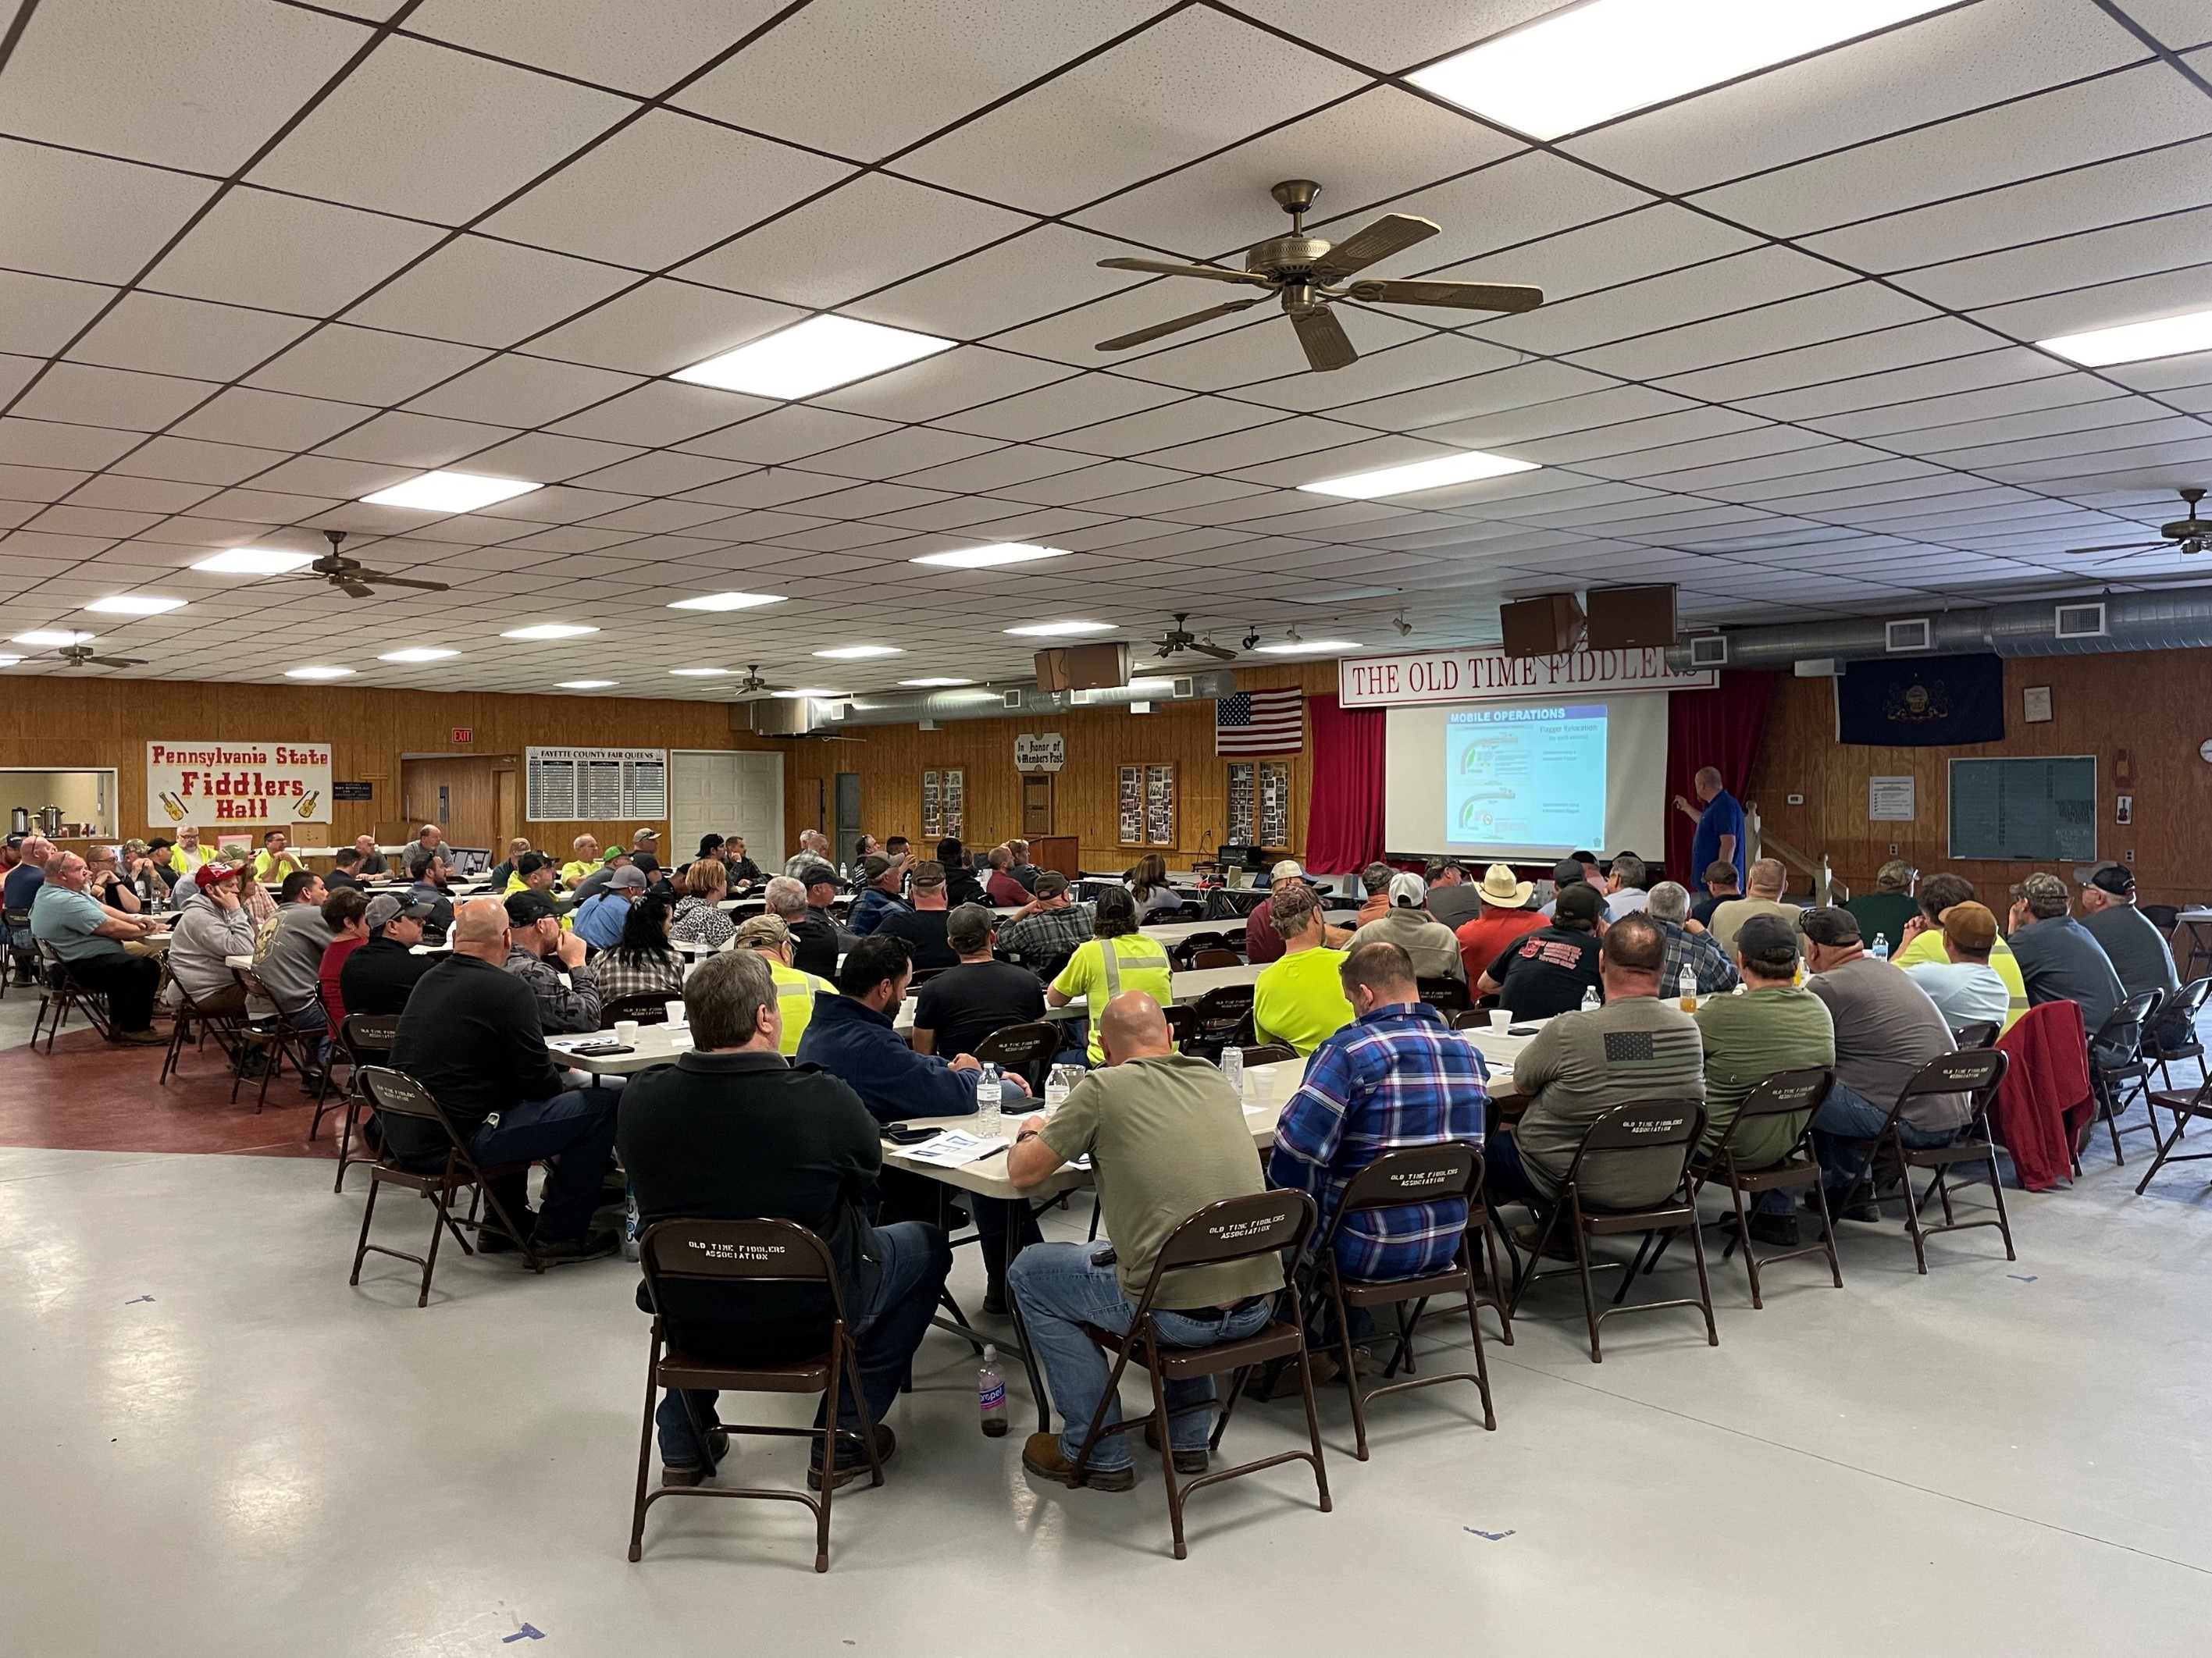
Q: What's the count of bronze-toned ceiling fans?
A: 6